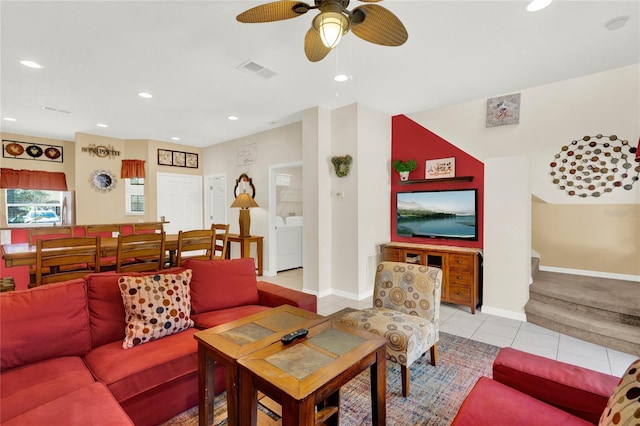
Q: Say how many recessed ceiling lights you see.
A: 8